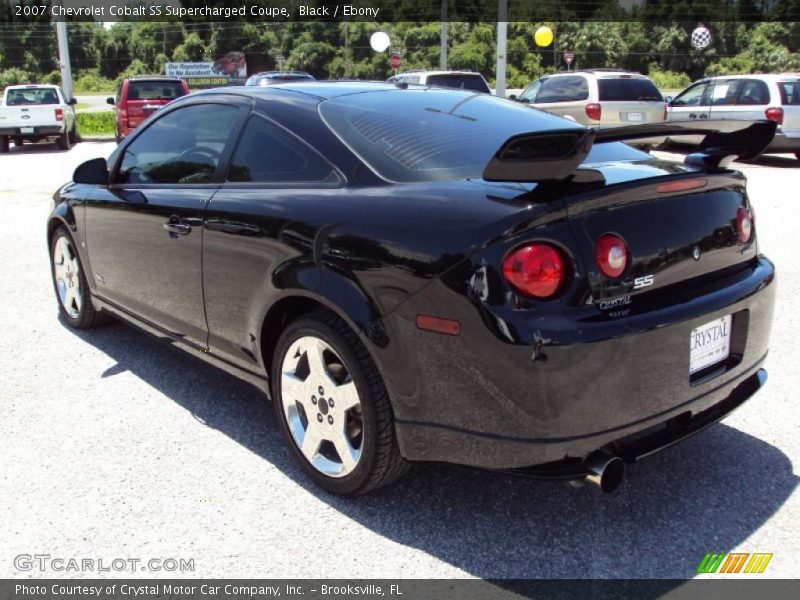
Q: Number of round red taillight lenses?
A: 3